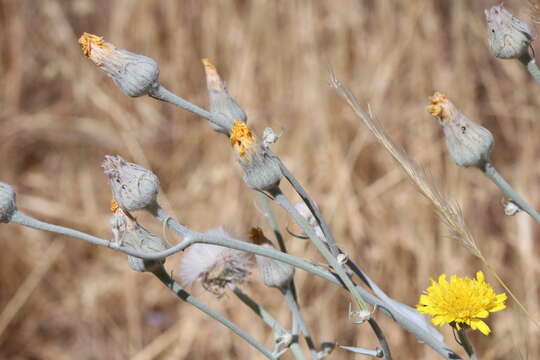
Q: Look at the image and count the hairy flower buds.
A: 9